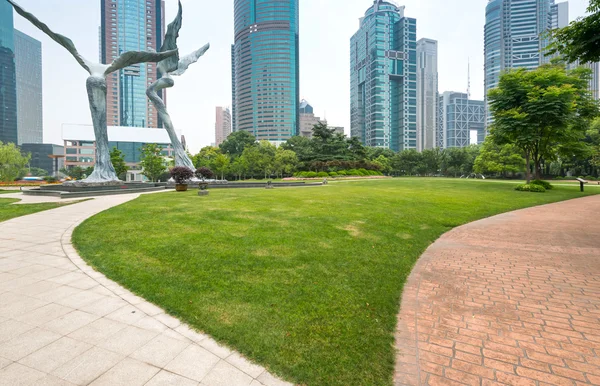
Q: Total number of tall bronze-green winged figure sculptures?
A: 2